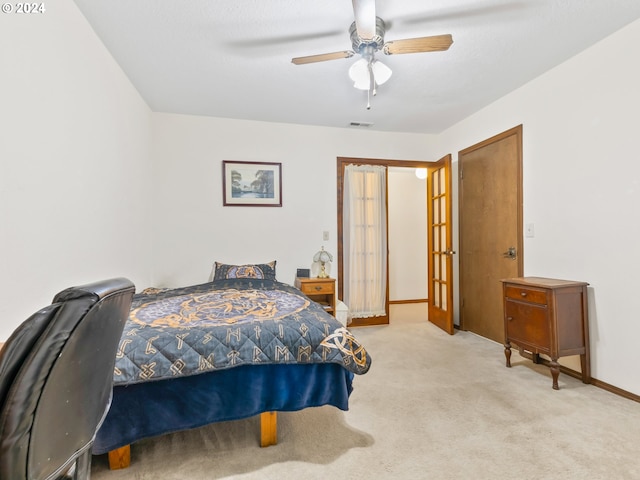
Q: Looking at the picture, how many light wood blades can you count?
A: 2